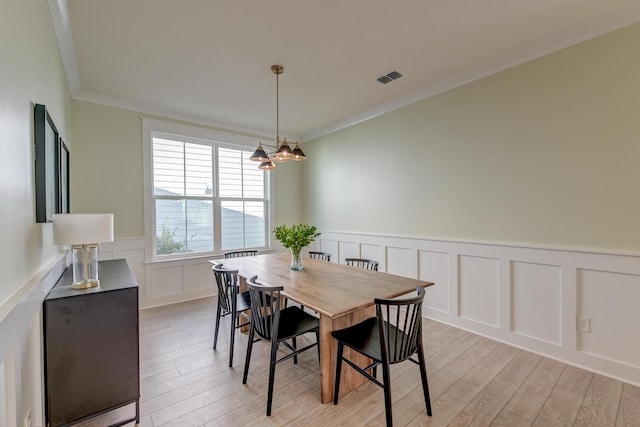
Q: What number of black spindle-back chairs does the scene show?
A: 6